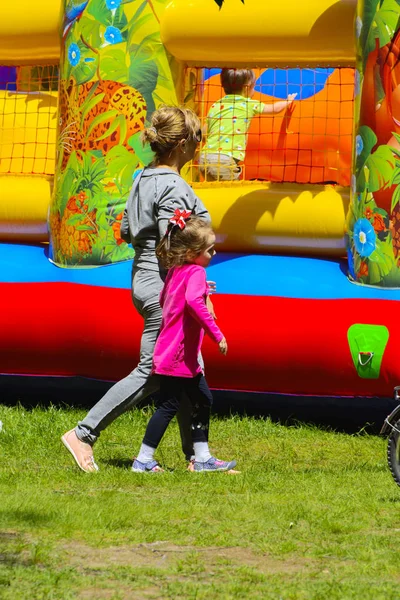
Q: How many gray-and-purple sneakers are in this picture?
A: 2